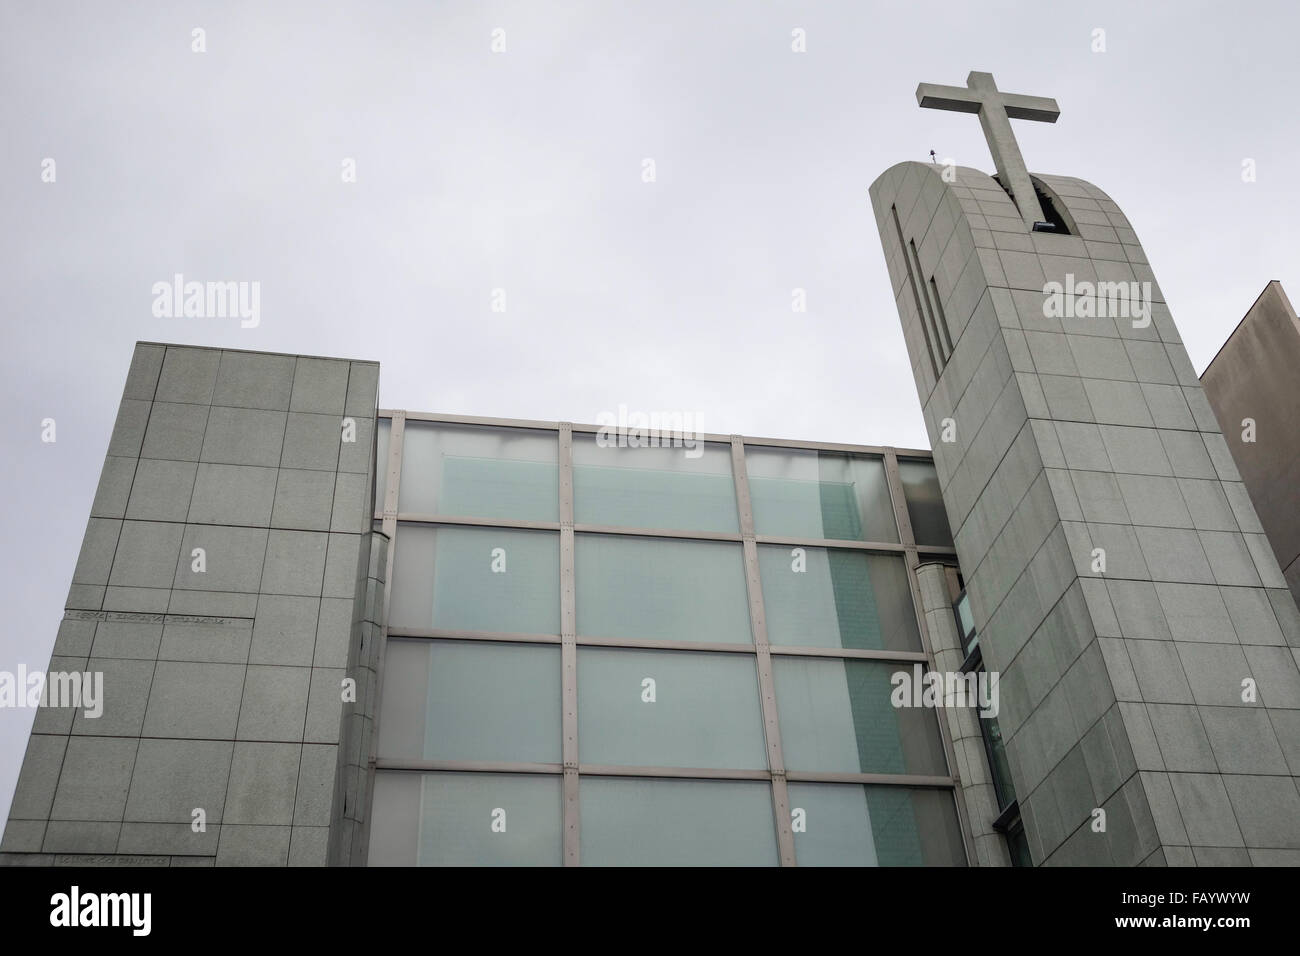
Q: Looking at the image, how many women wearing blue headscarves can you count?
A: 0